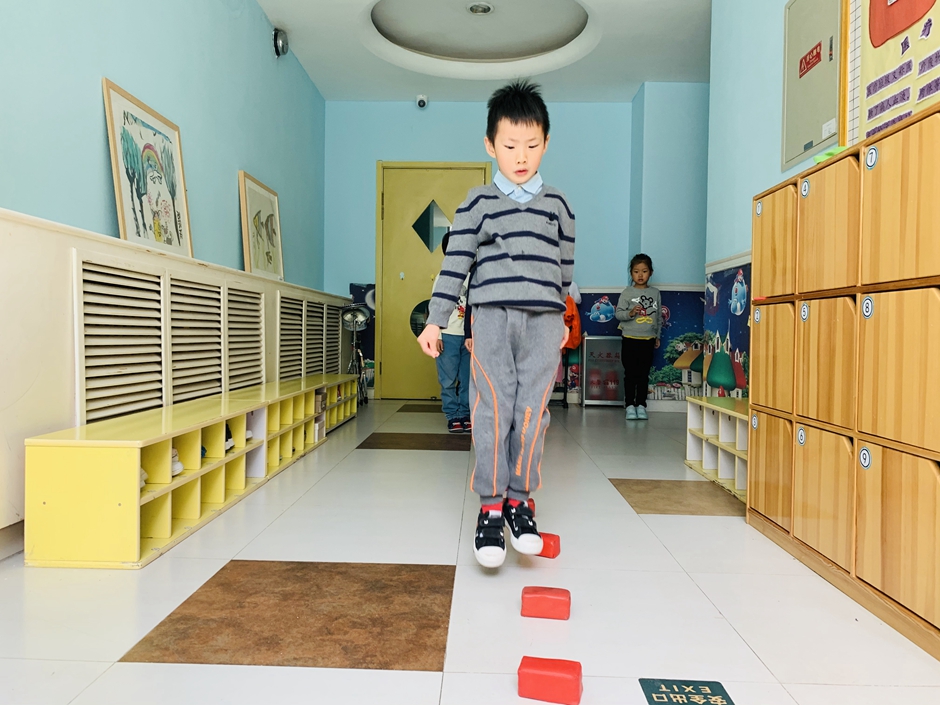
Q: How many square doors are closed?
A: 9